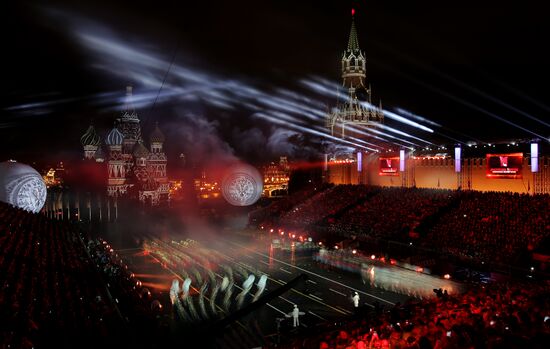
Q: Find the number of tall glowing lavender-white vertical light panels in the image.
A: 4